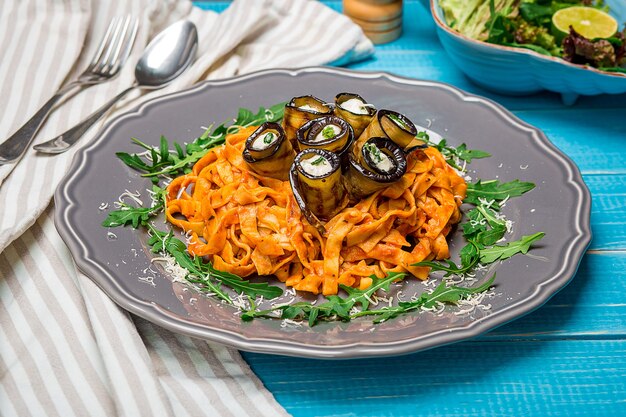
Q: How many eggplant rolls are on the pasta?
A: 7